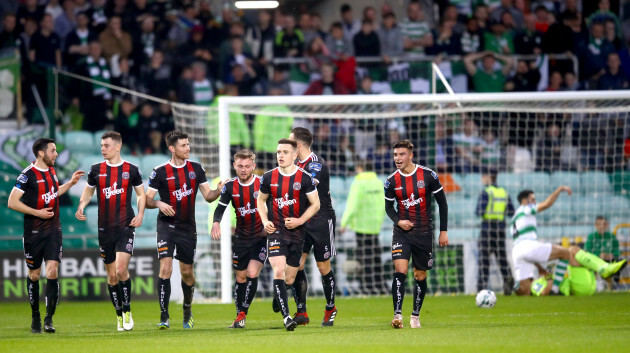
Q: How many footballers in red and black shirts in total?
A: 7